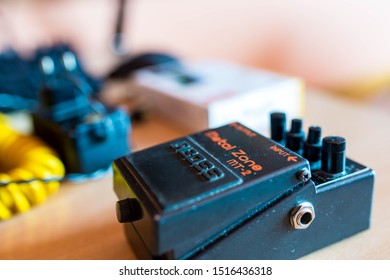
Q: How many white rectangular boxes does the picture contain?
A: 1